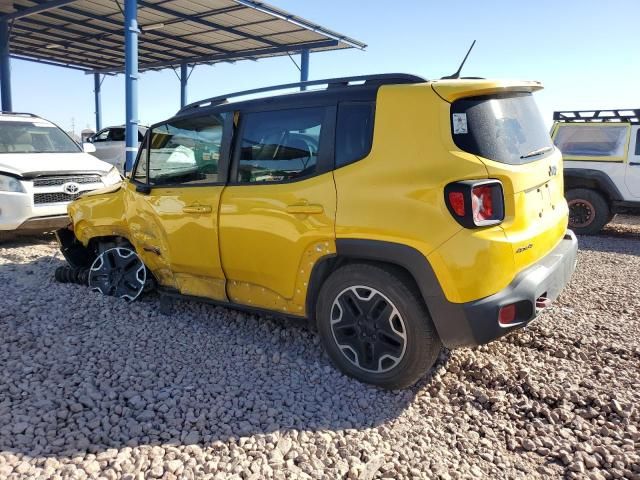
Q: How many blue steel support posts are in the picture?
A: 5